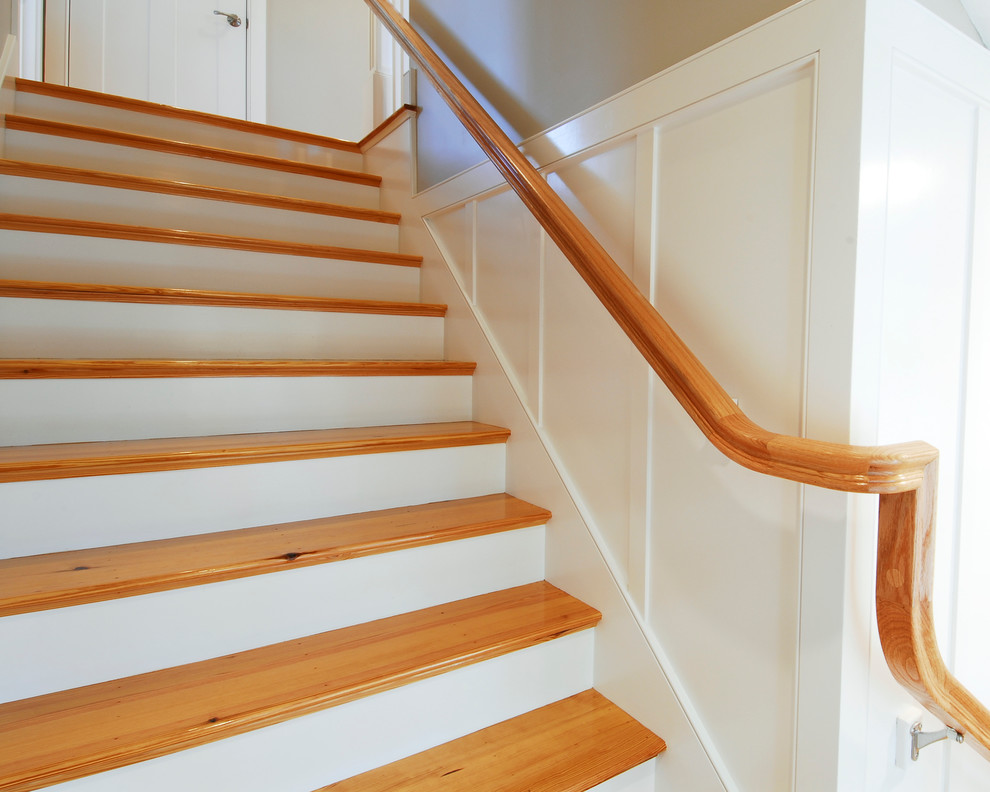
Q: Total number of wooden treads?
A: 10